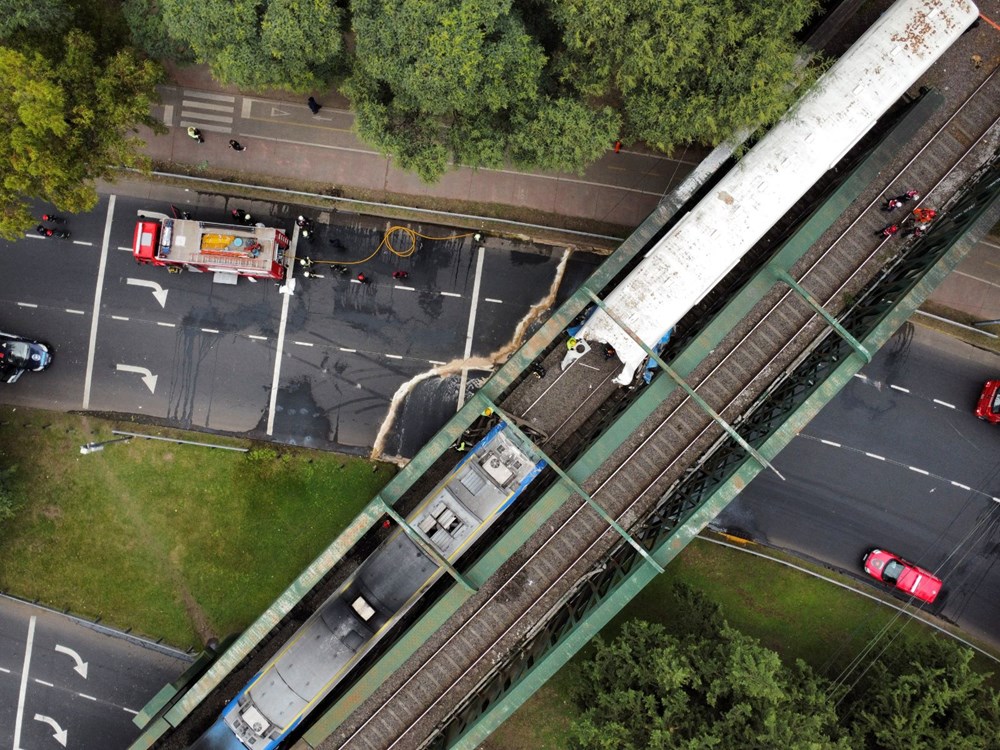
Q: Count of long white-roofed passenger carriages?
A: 1